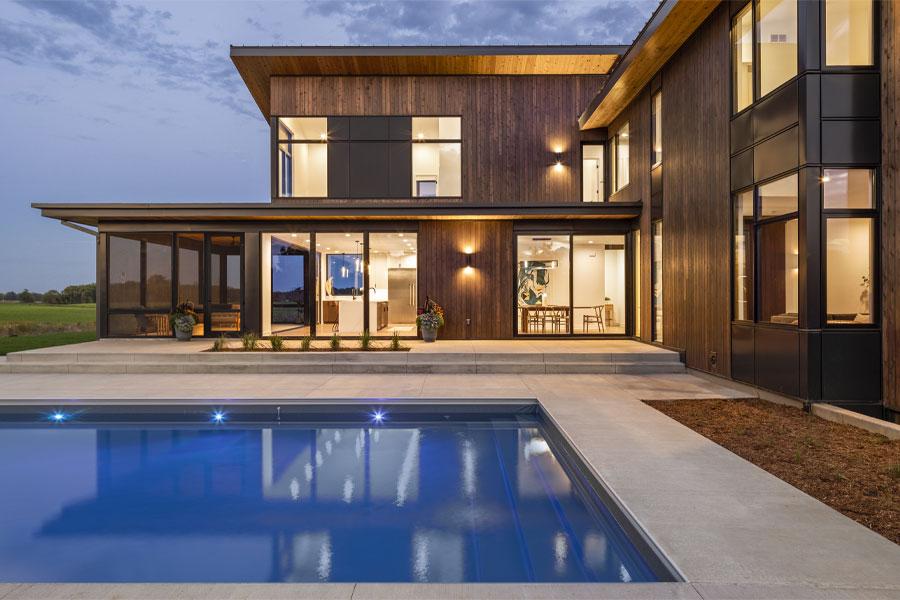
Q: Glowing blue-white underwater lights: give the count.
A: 3